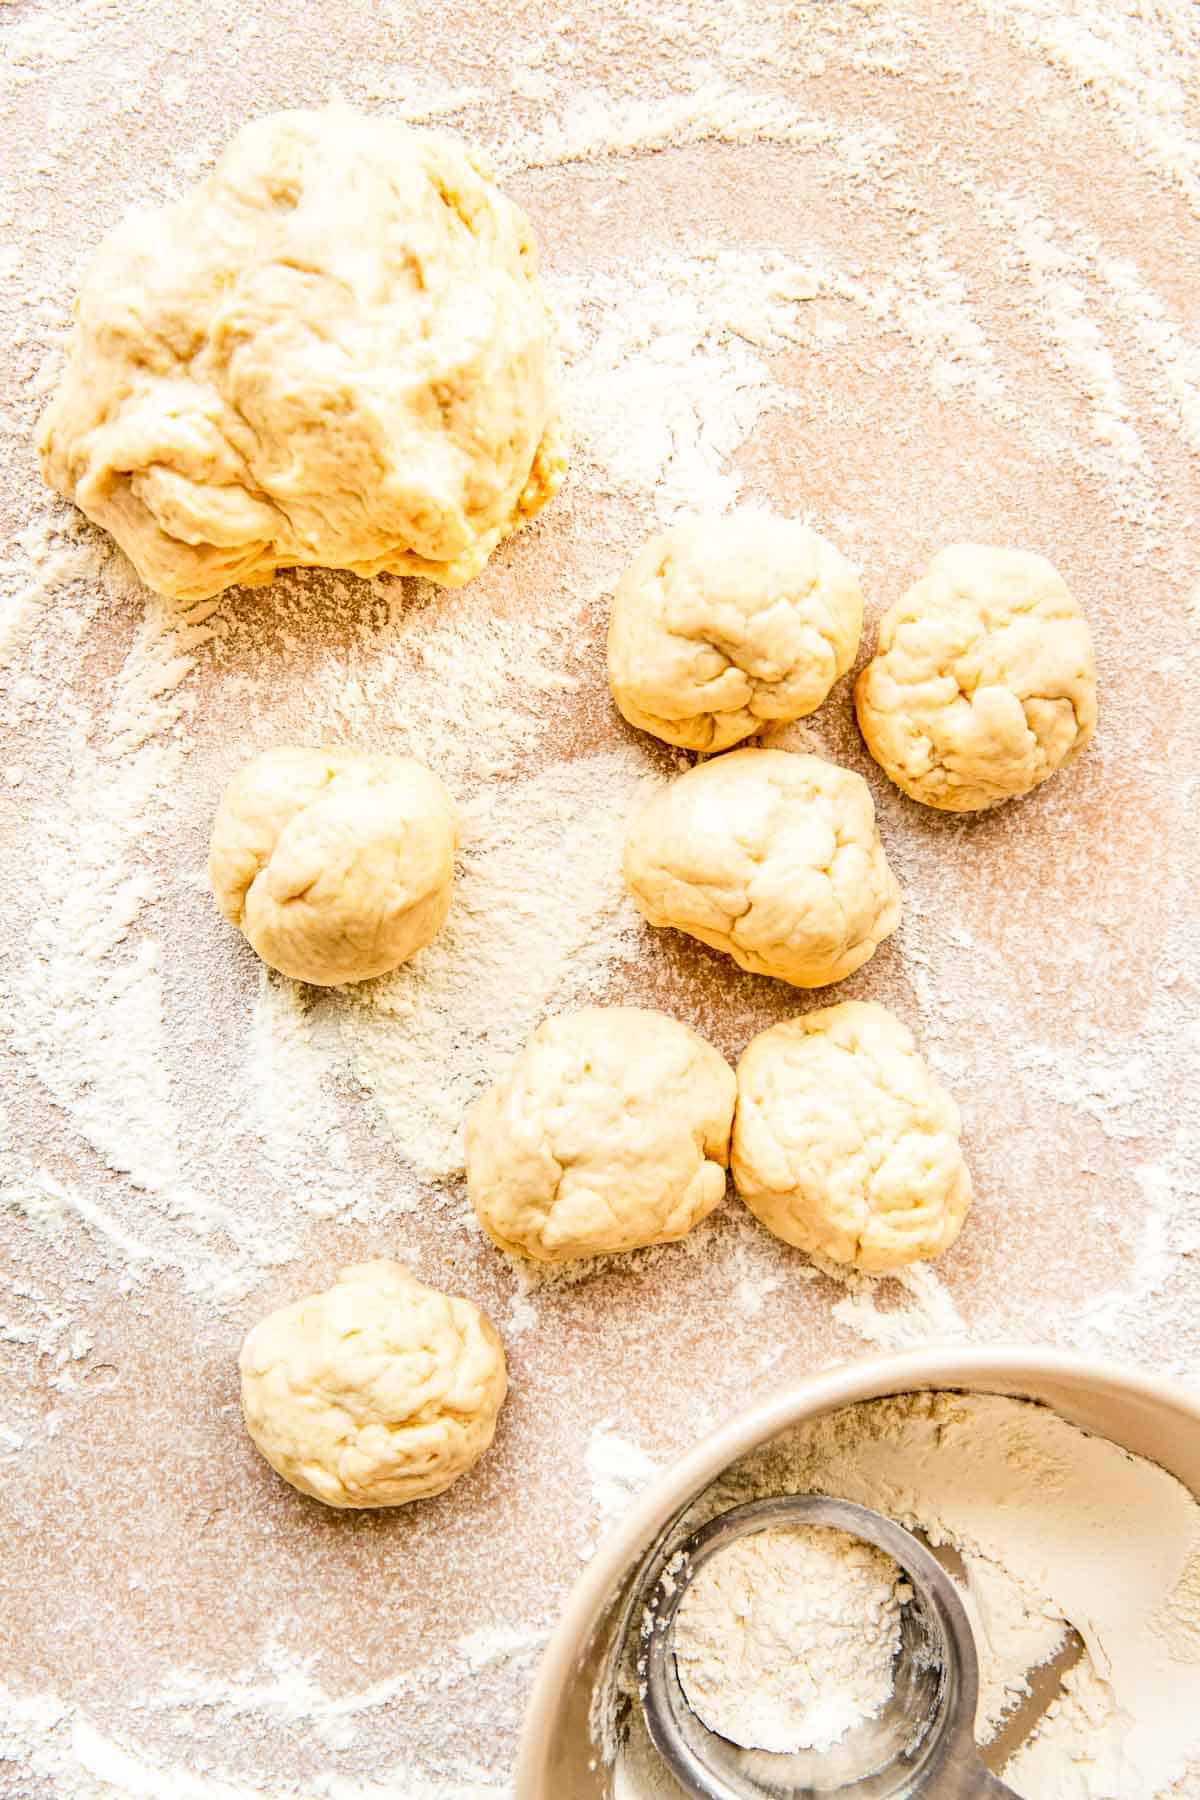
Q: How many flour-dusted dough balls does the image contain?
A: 7